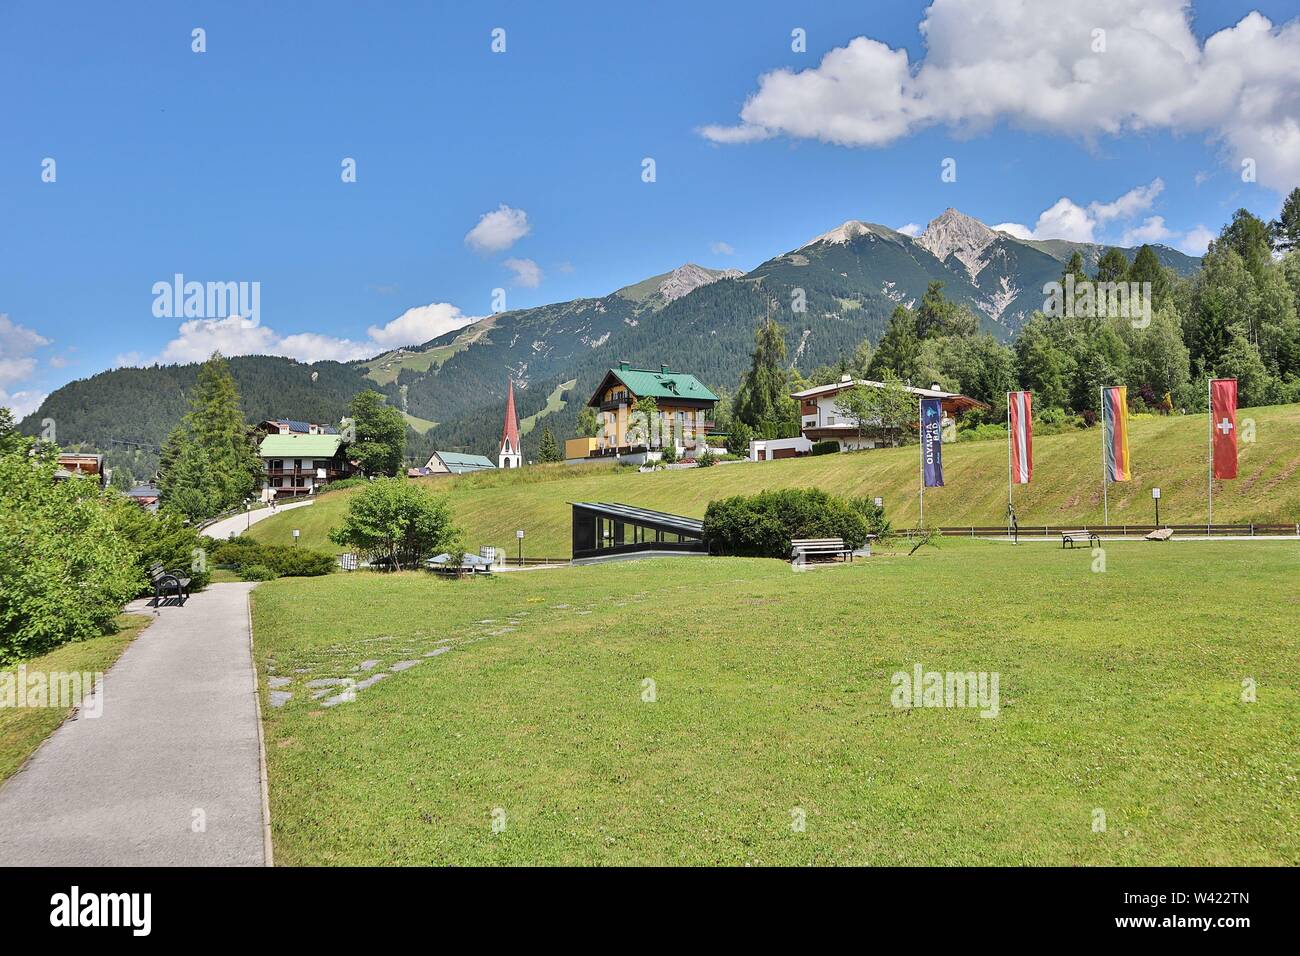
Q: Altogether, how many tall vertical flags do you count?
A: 4